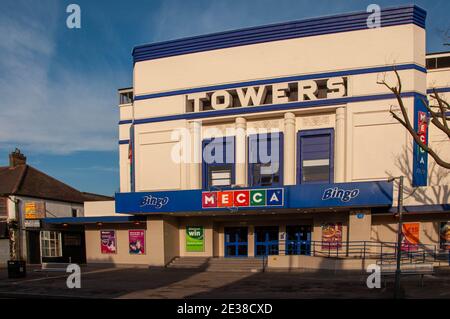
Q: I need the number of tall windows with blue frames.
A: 3